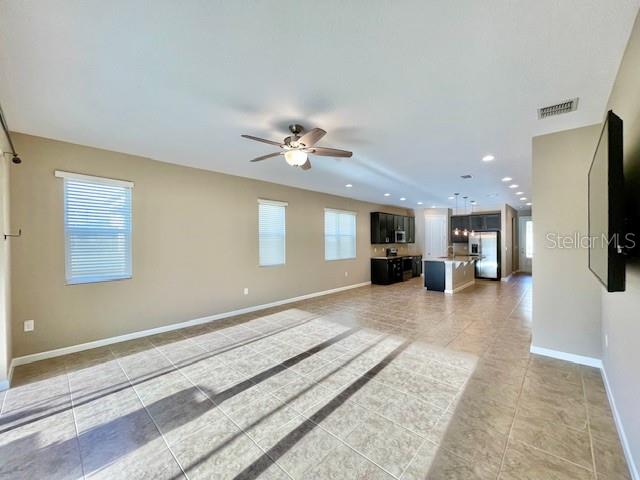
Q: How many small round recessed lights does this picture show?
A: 13